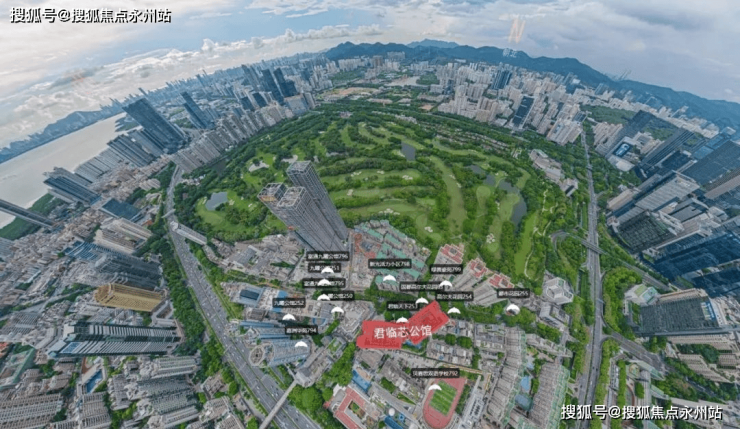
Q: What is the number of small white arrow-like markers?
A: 13